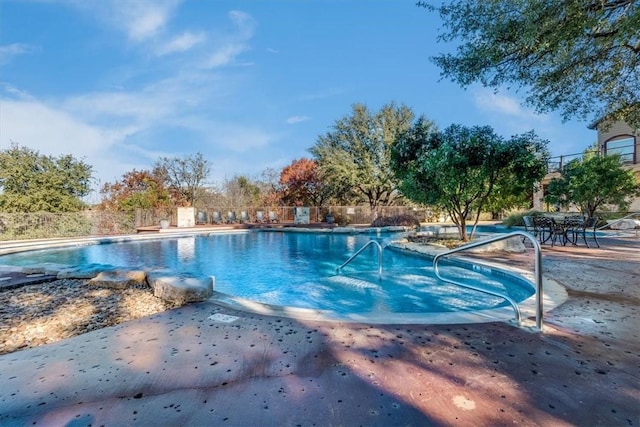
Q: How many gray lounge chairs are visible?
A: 6